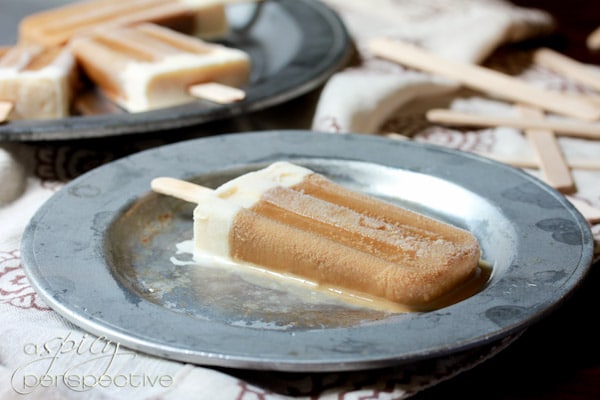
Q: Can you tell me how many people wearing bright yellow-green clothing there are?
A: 0